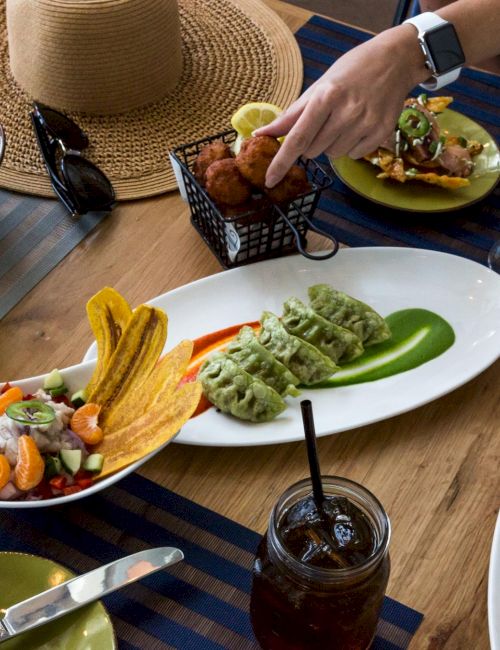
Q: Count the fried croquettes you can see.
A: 5